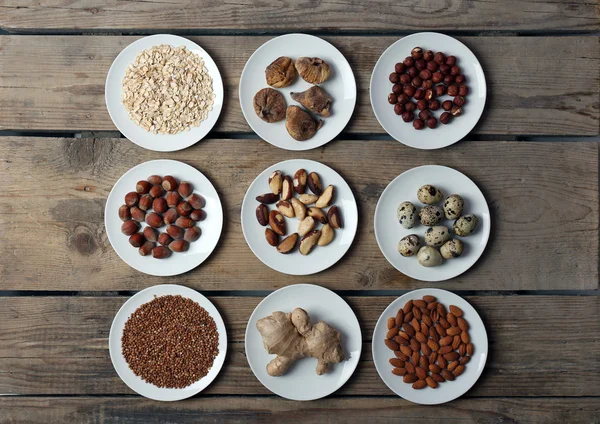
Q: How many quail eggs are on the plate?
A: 9